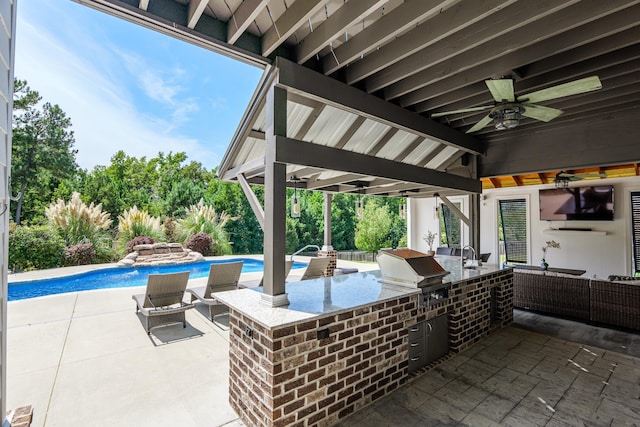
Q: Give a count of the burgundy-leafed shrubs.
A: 3